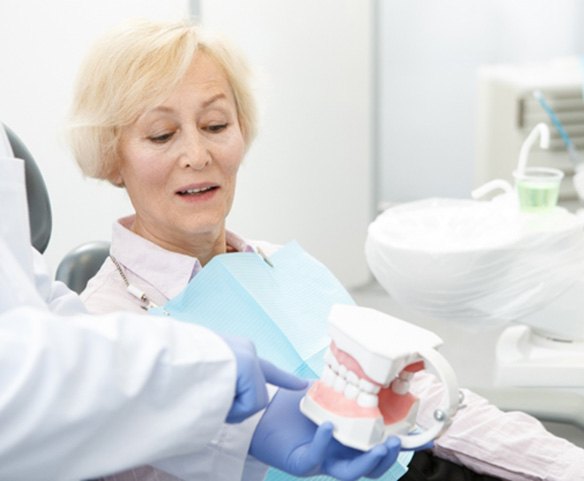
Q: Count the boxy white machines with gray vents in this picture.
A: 1